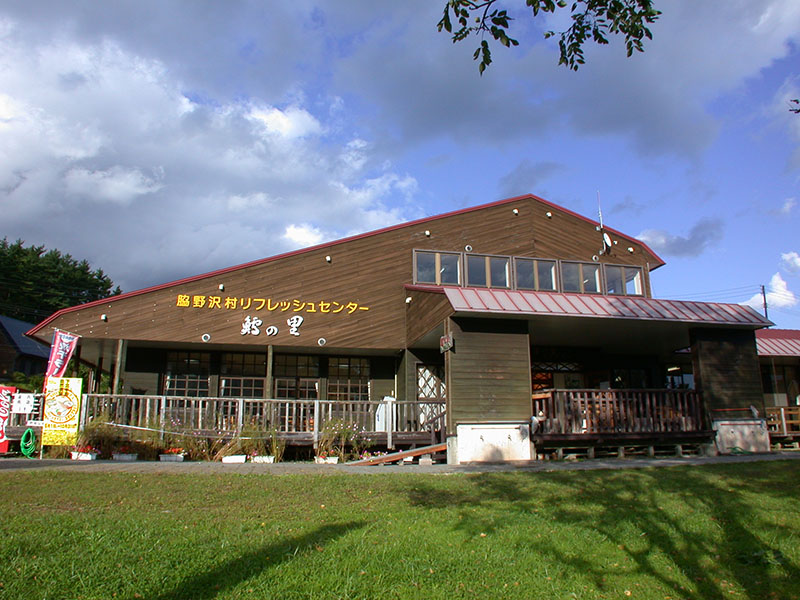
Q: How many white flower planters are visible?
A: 6